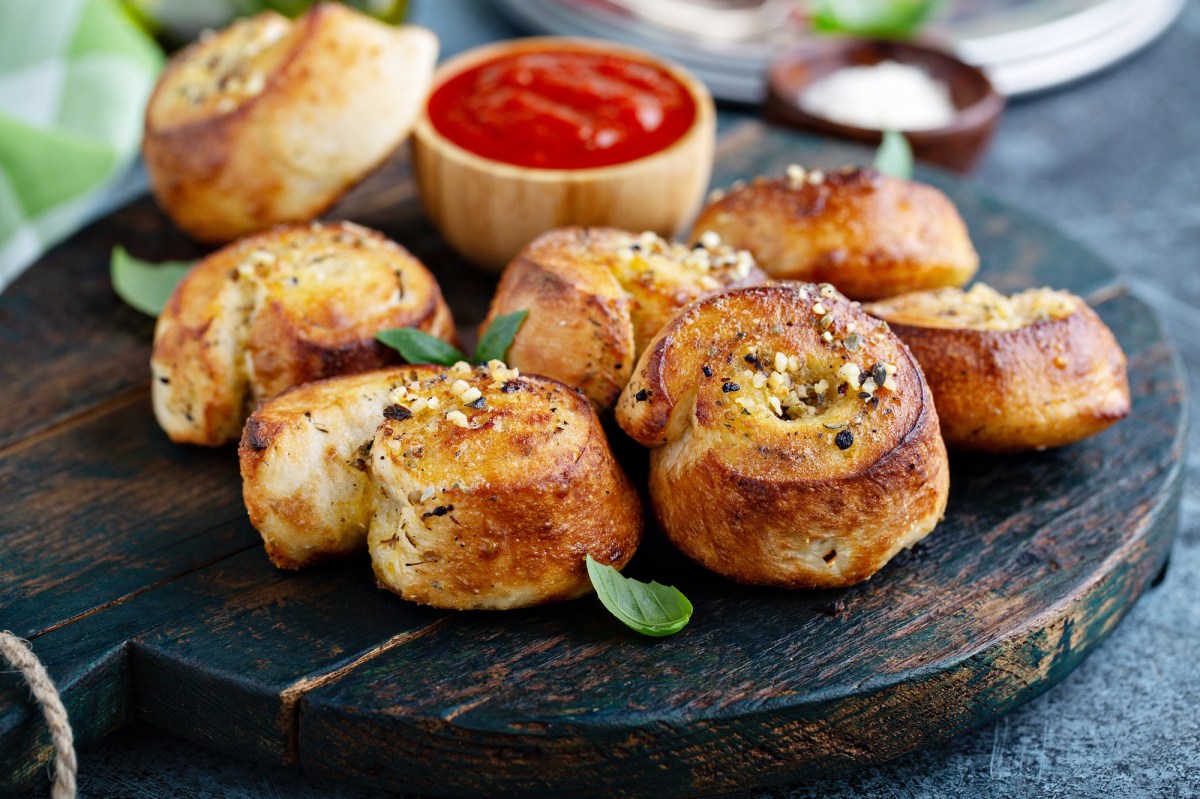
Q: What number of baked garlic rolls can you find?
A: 7